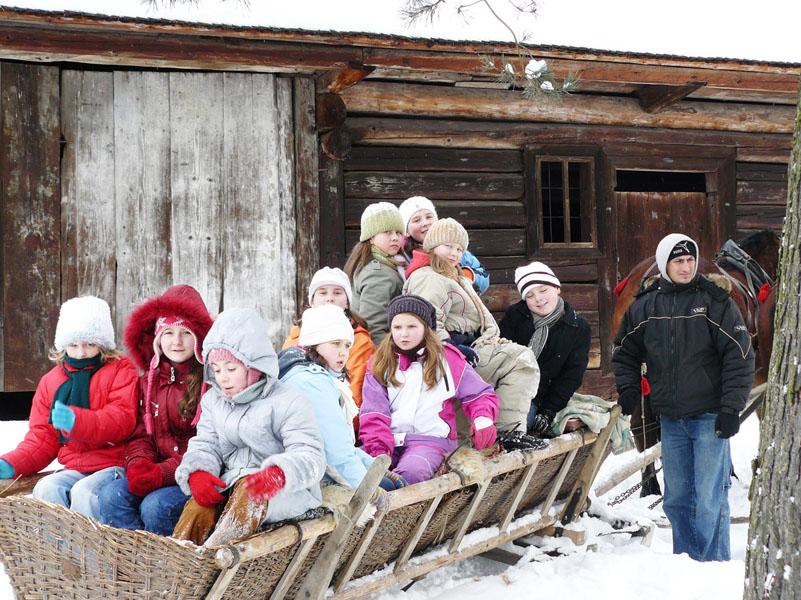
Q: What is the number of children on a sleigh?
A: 10